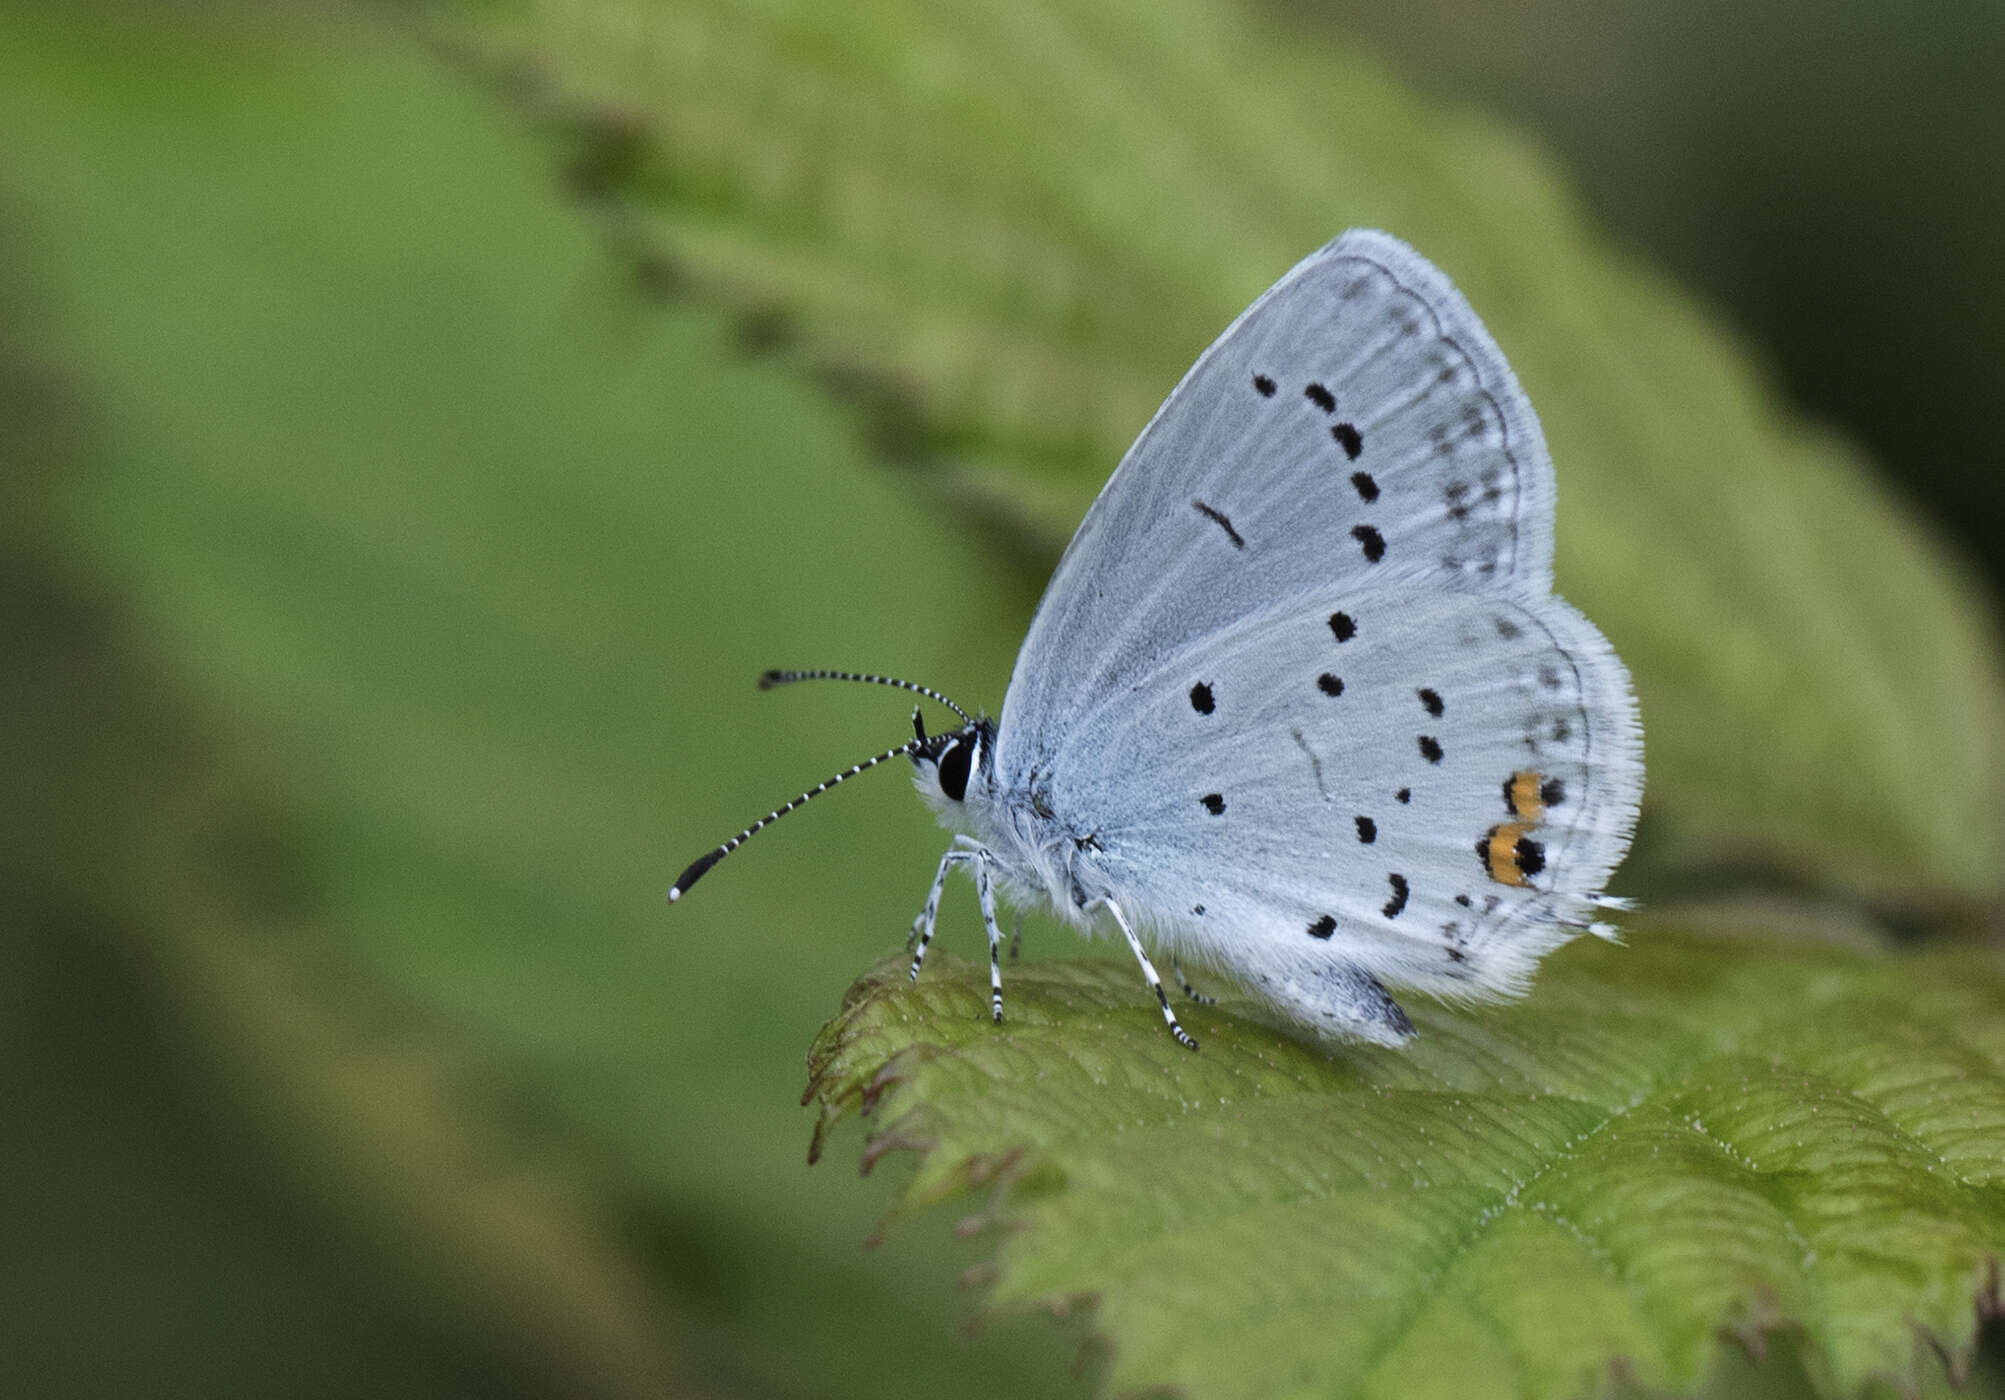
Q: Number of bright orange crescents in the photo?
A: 2